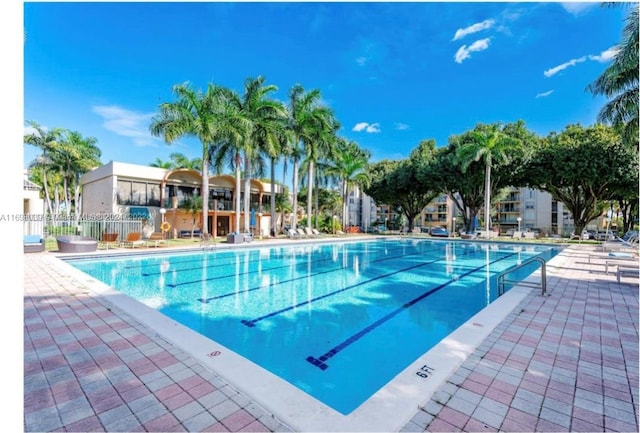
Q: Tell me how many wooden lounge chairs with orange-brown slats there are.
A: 3